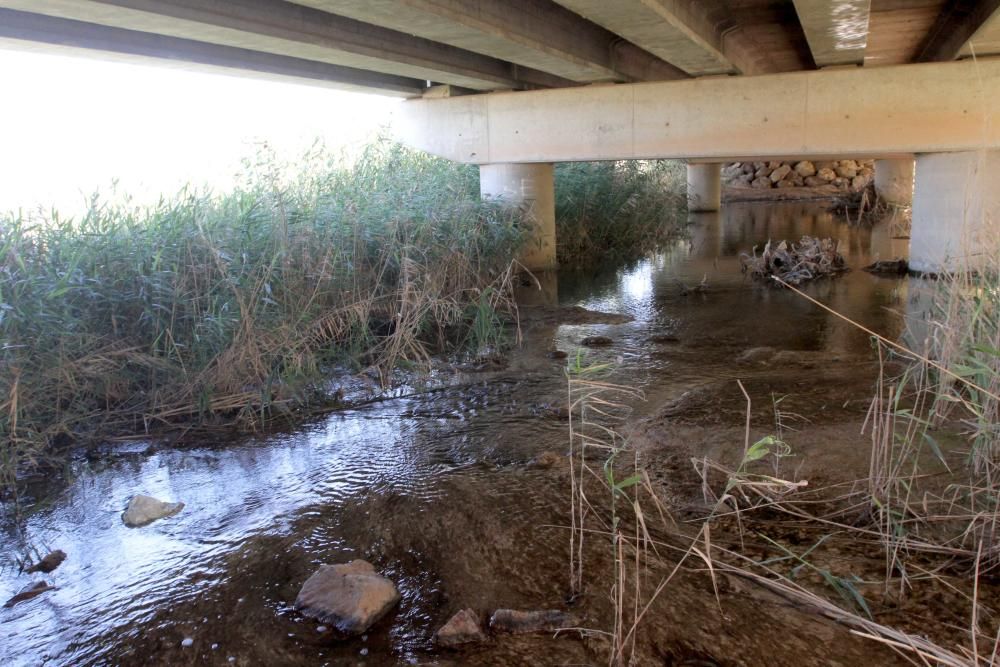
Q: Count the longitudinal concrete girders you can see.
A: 6